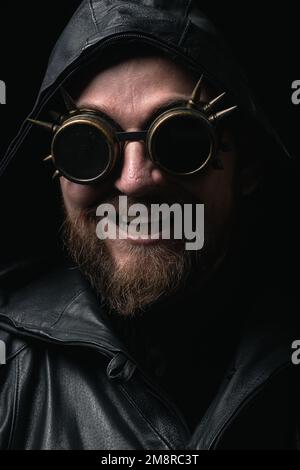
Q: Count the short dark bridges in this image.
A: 1